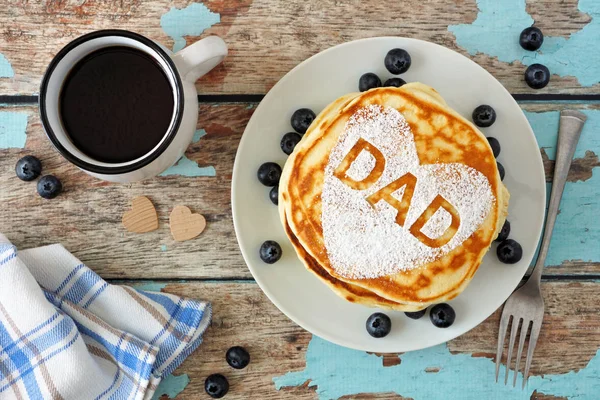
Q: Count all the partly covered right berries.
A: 3